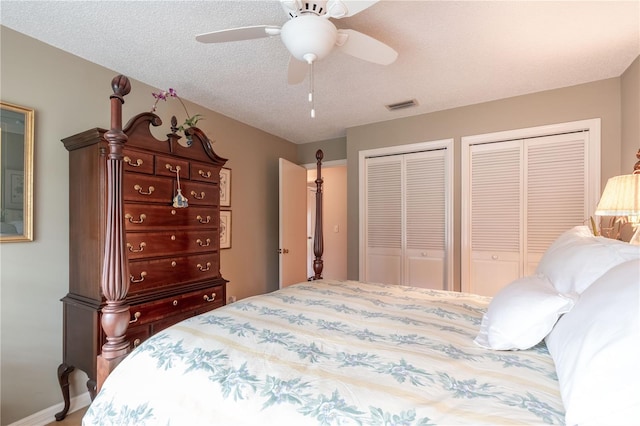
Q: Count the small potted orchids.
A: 1